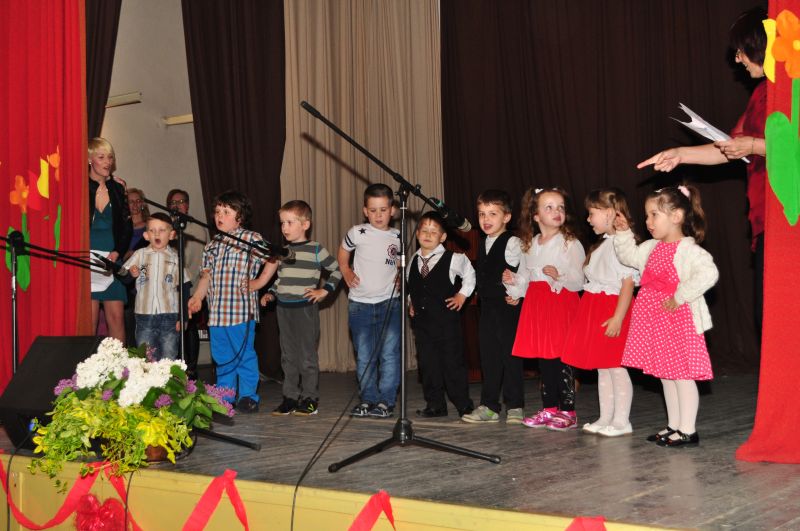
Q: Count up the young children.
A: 9